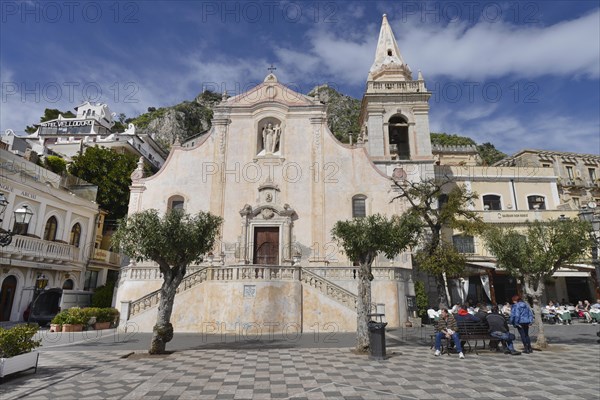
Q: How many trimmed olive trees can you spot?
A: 3